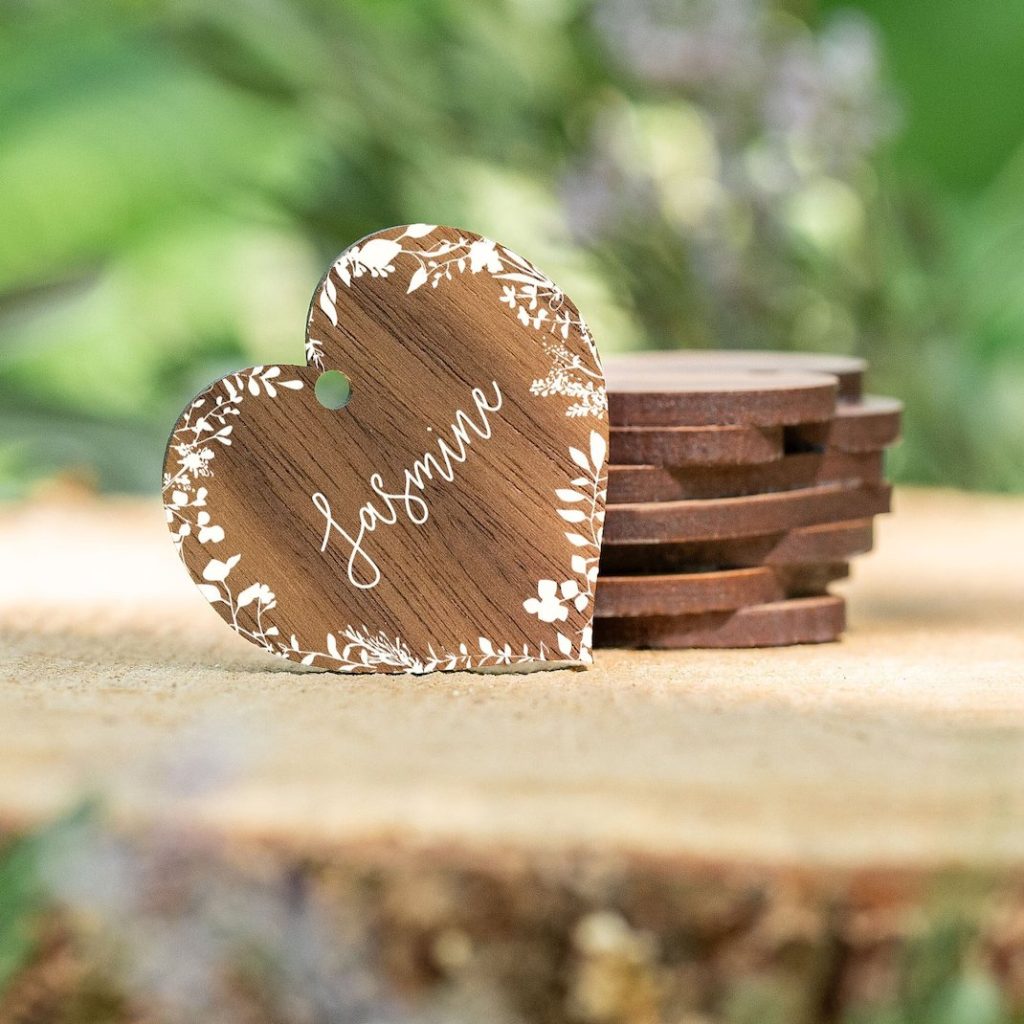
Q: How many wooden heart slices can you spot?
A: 8